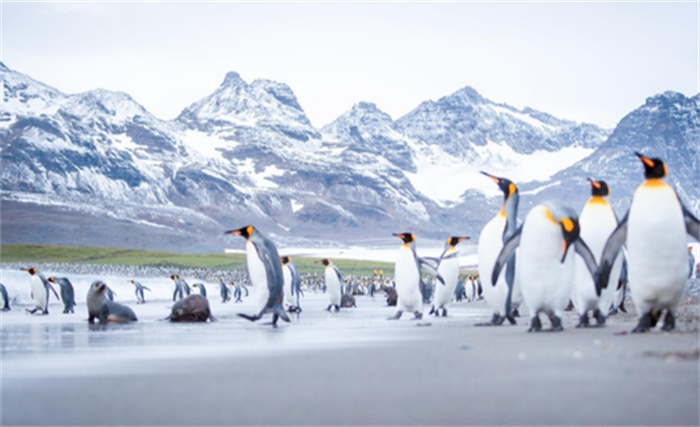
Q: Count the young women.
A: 0